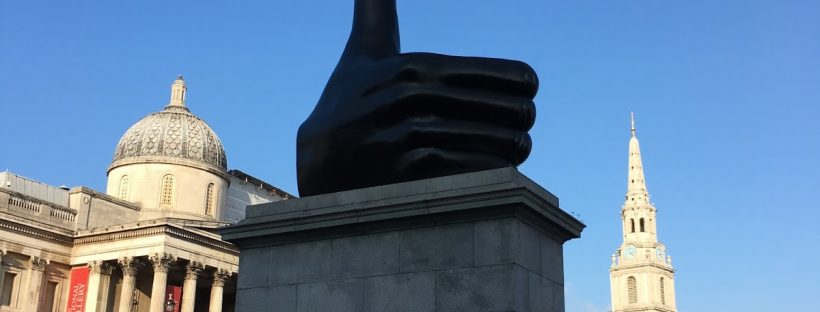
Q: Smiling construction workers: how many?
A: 0